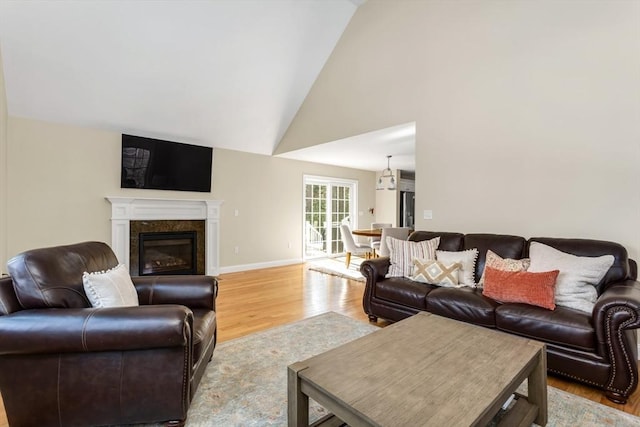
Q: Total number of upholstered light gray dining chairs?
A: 3